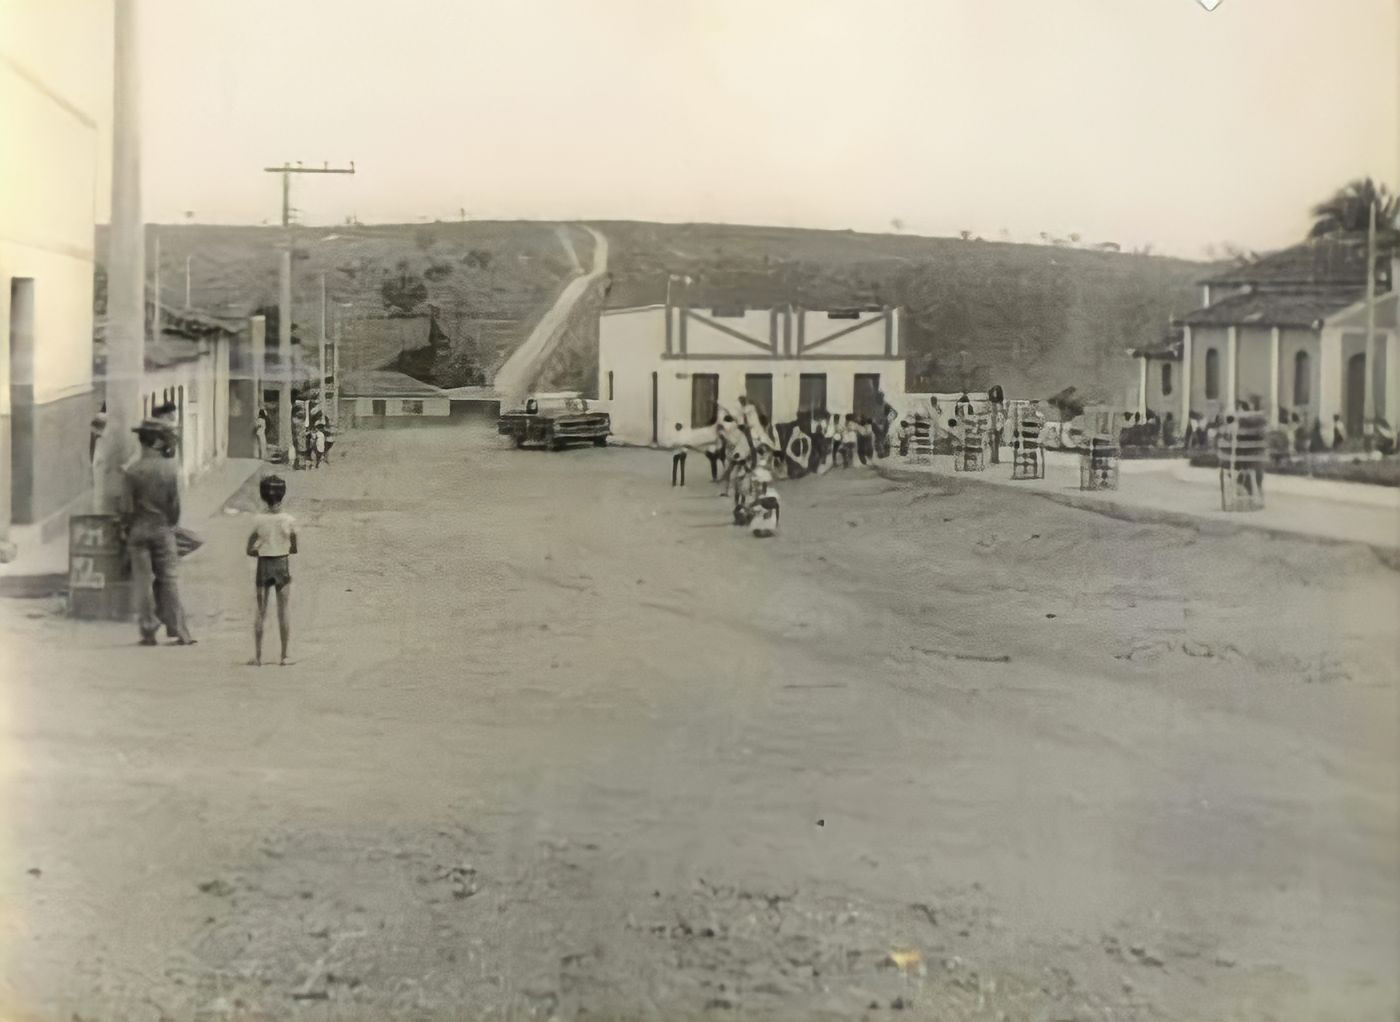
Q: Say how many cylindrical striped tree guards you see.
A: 5